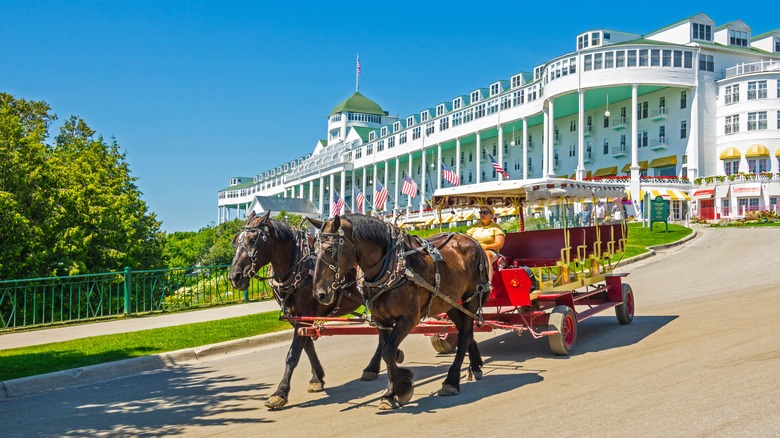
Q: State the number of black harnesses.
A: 2